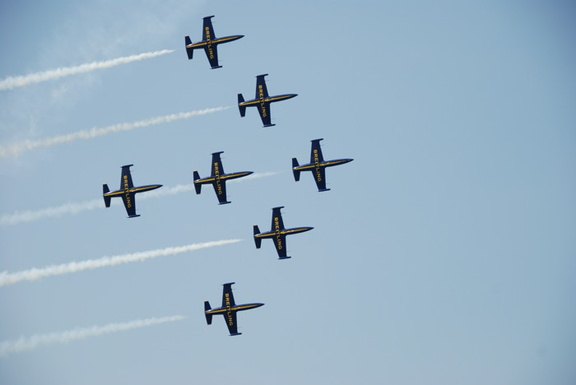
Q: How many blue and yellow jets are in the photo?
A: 7